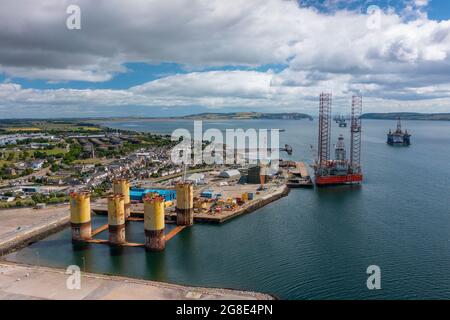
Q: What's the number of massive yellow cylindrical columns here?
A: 5